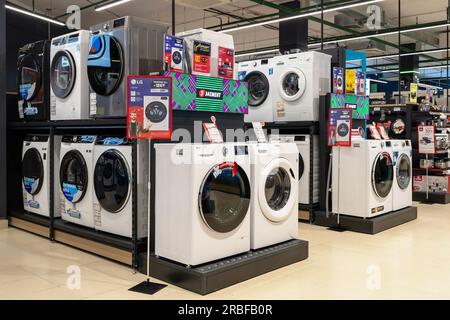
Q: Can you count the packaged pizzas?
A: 0